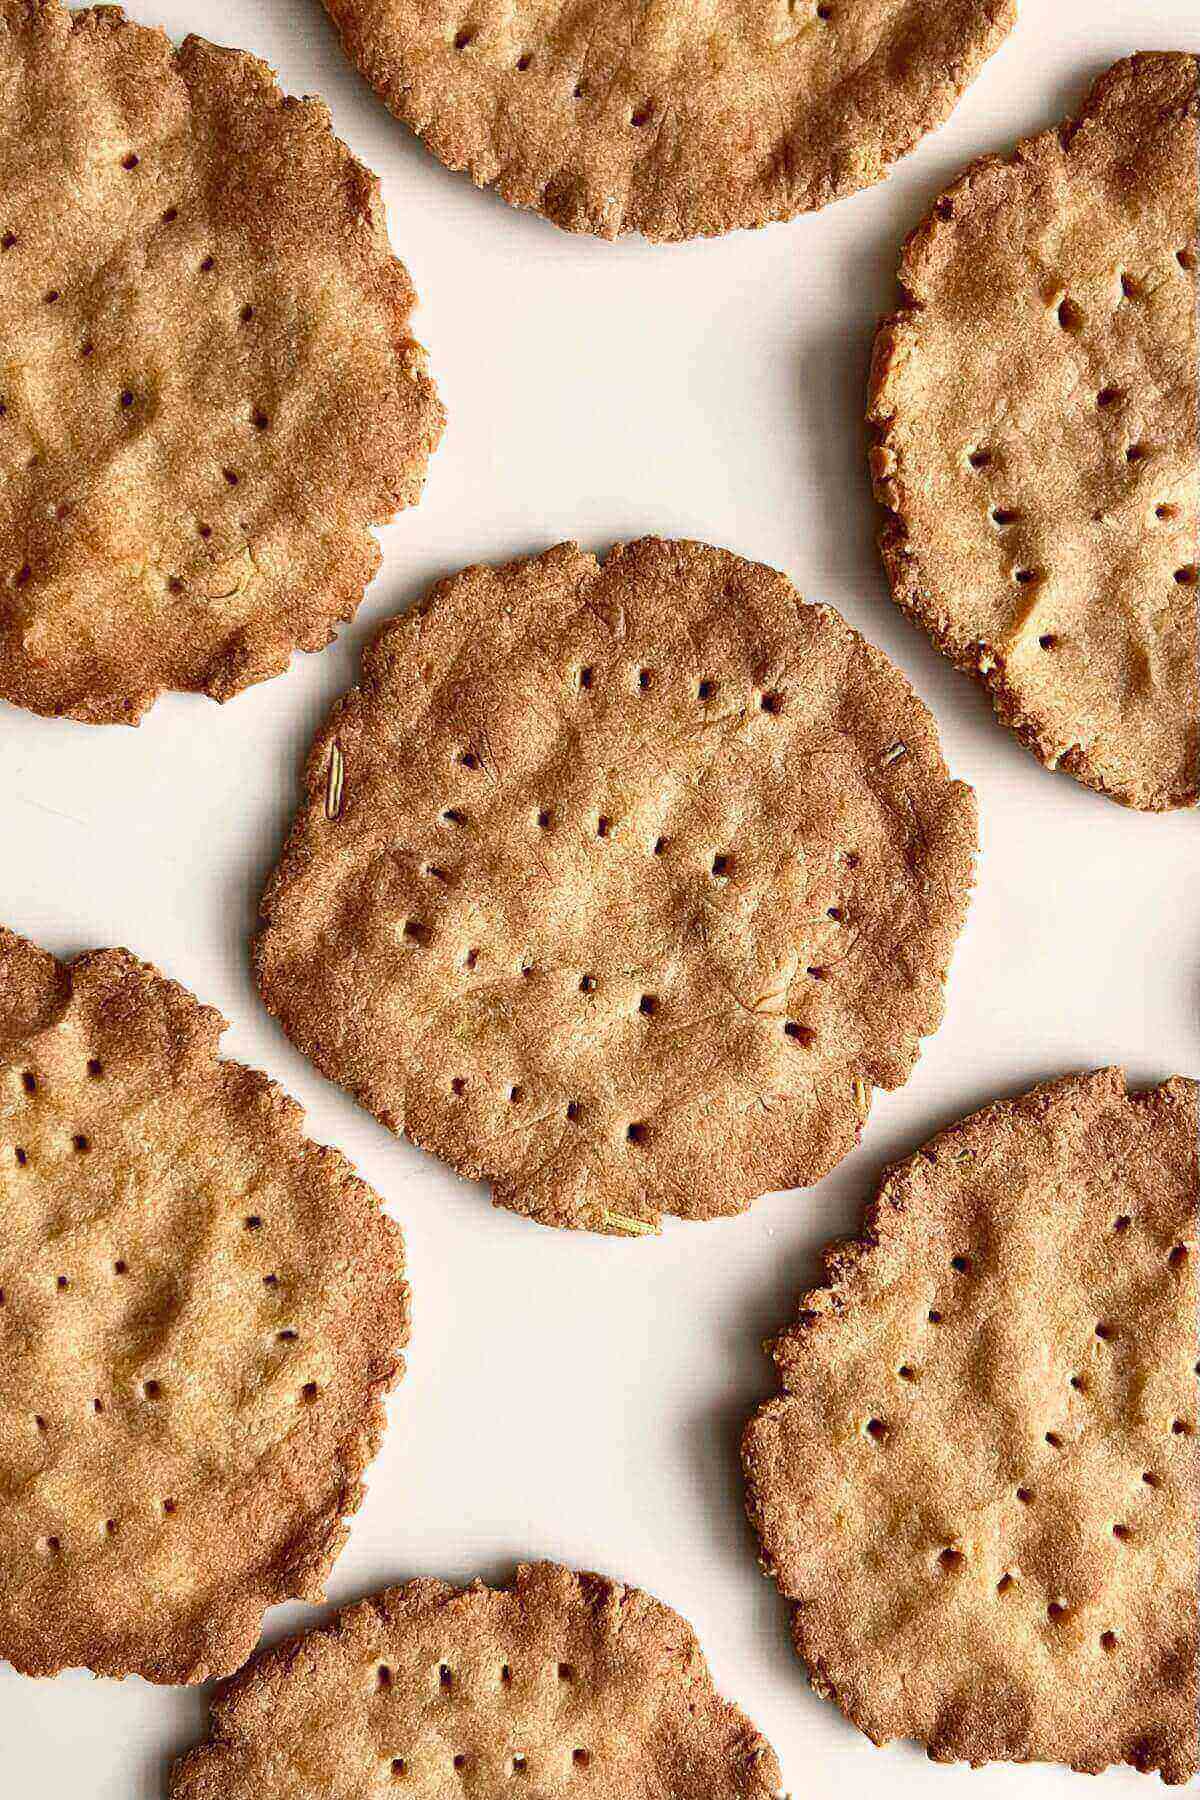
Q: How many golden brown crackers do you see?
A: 7